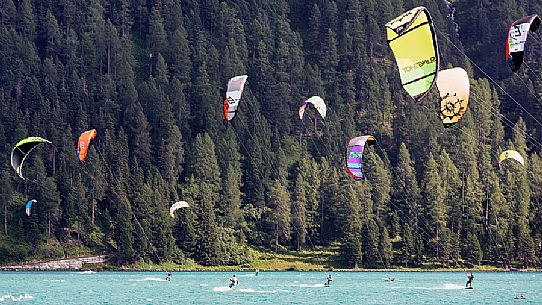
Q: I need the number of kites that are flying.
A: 11